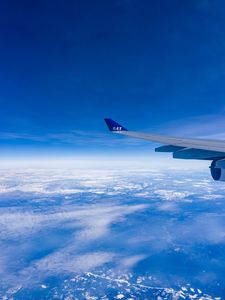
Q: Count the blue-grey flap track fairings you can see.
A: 2